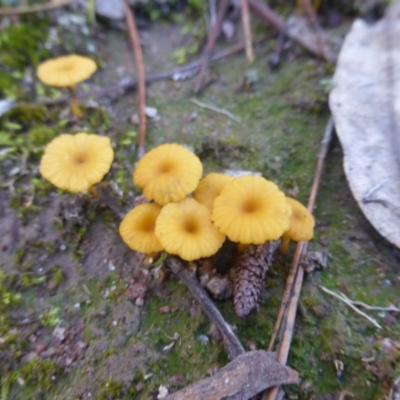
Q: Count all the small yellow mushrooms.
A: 8